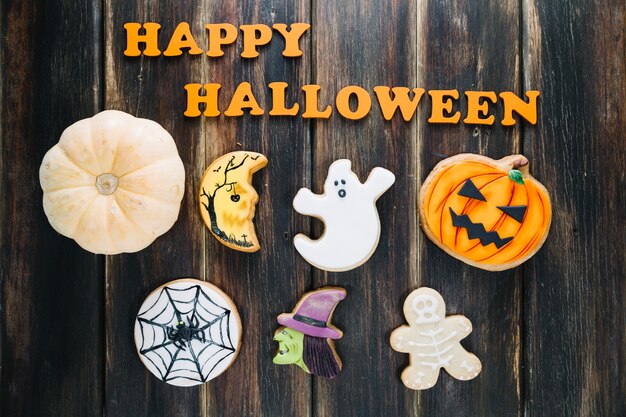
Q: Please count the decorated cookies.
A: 6